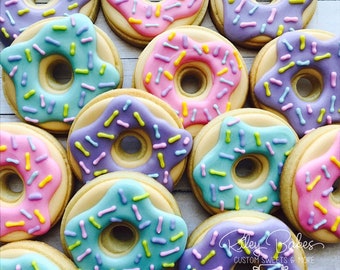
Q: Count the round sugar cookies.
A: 13